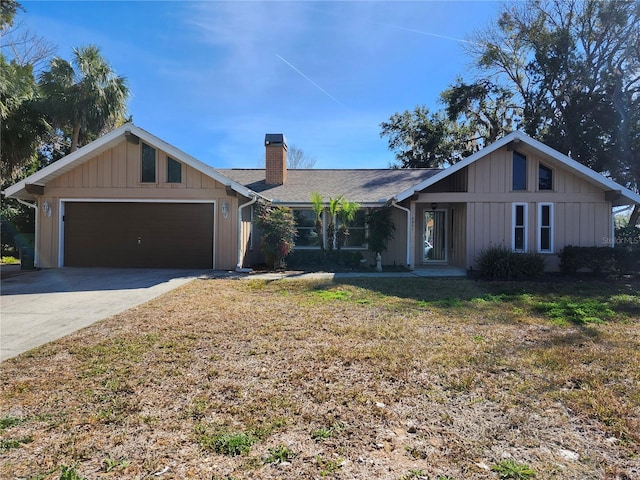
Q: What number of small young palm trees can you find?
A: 3